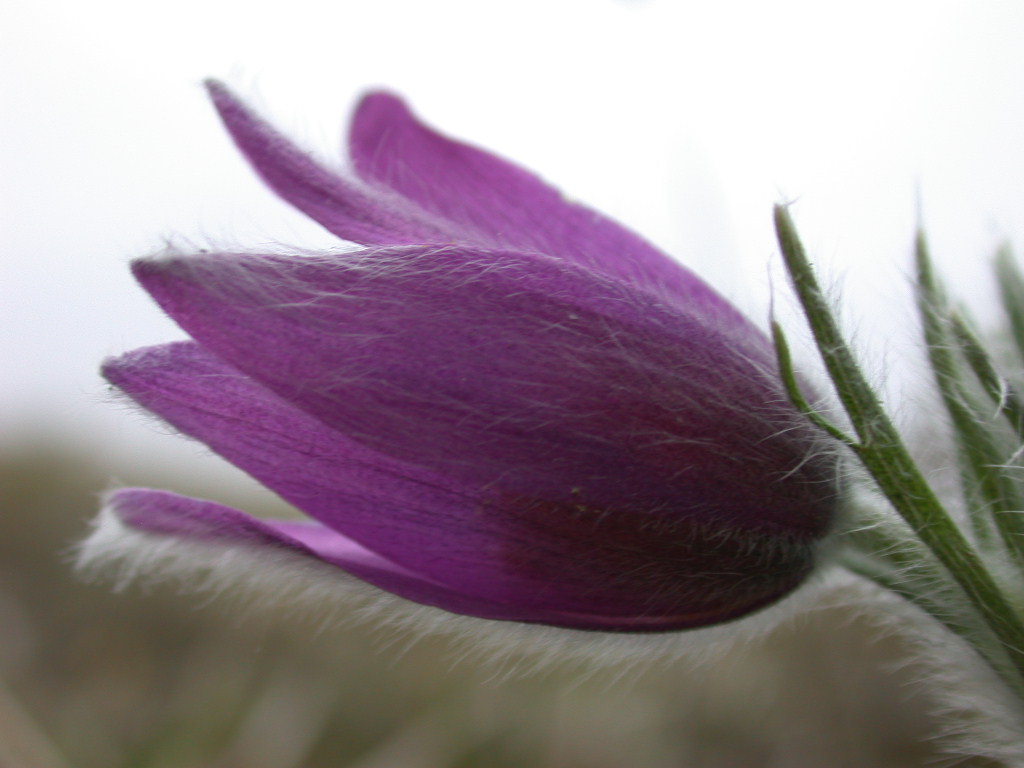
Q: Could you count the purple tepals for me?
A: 5